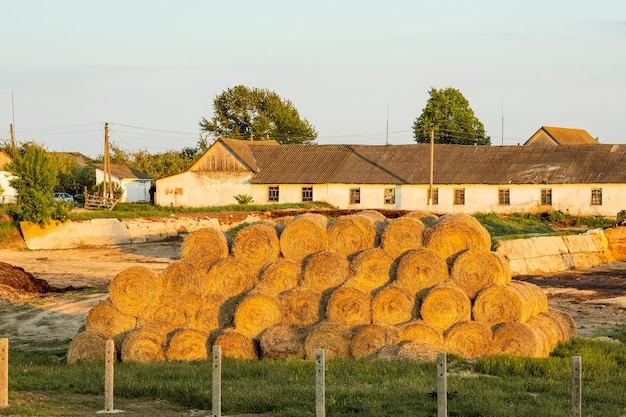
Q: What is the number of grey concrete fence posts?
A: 6